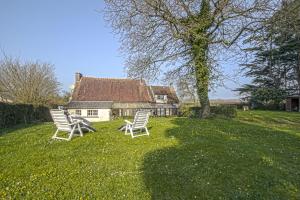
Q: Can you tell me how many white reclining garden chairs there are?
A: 2